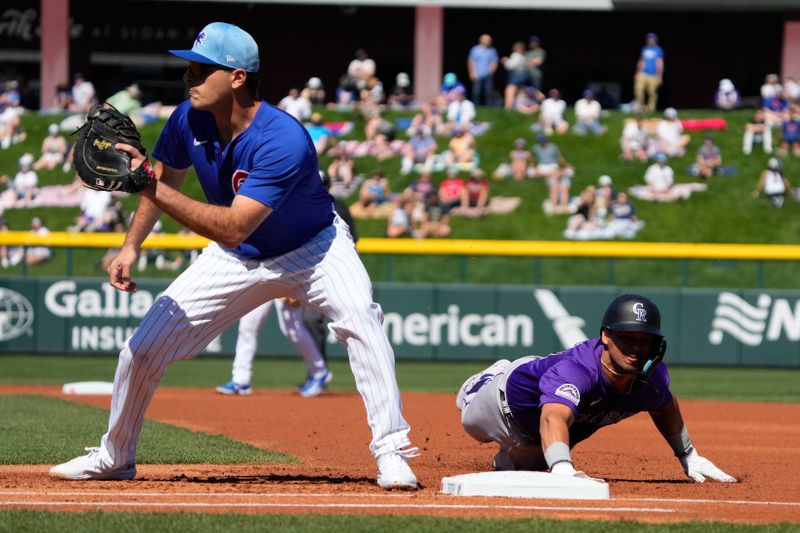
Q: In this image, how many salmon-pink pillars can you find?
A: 3